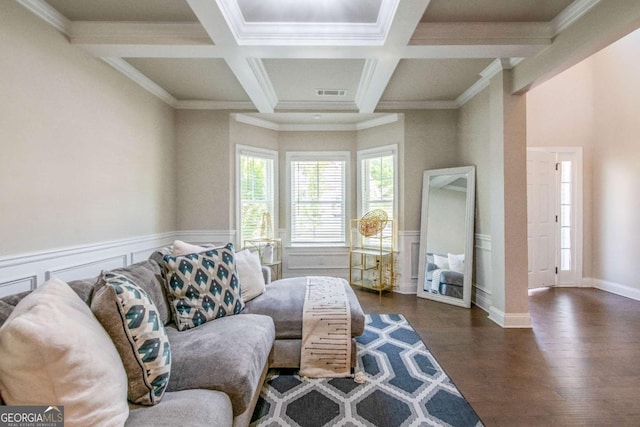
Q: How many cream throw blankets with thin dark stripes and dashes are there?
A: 1